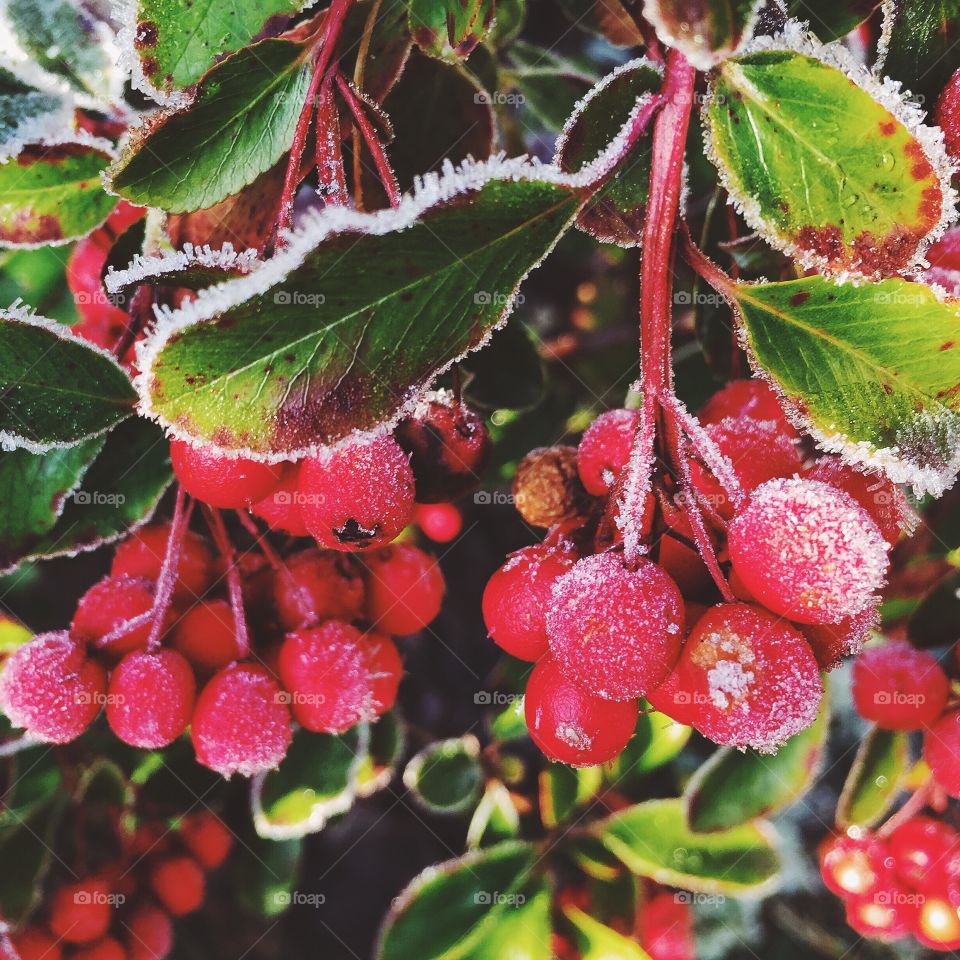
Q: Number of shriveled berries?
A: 1